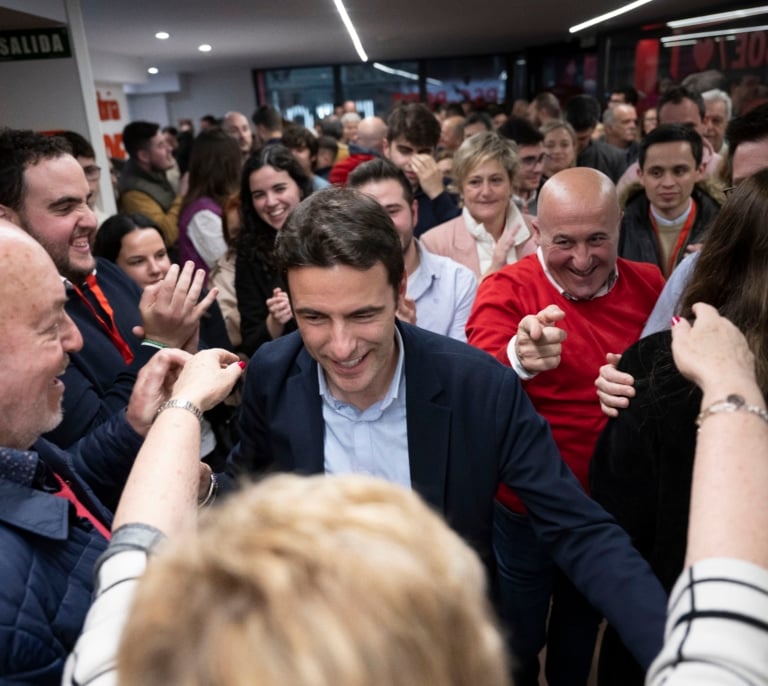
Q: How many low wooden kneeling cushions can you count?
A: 0